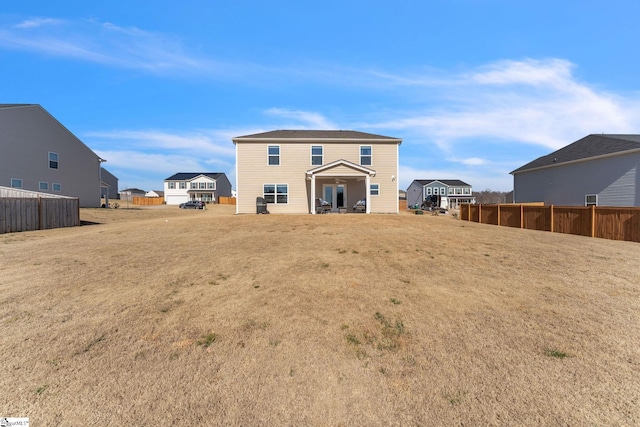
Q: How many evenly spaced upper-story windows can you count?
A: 3